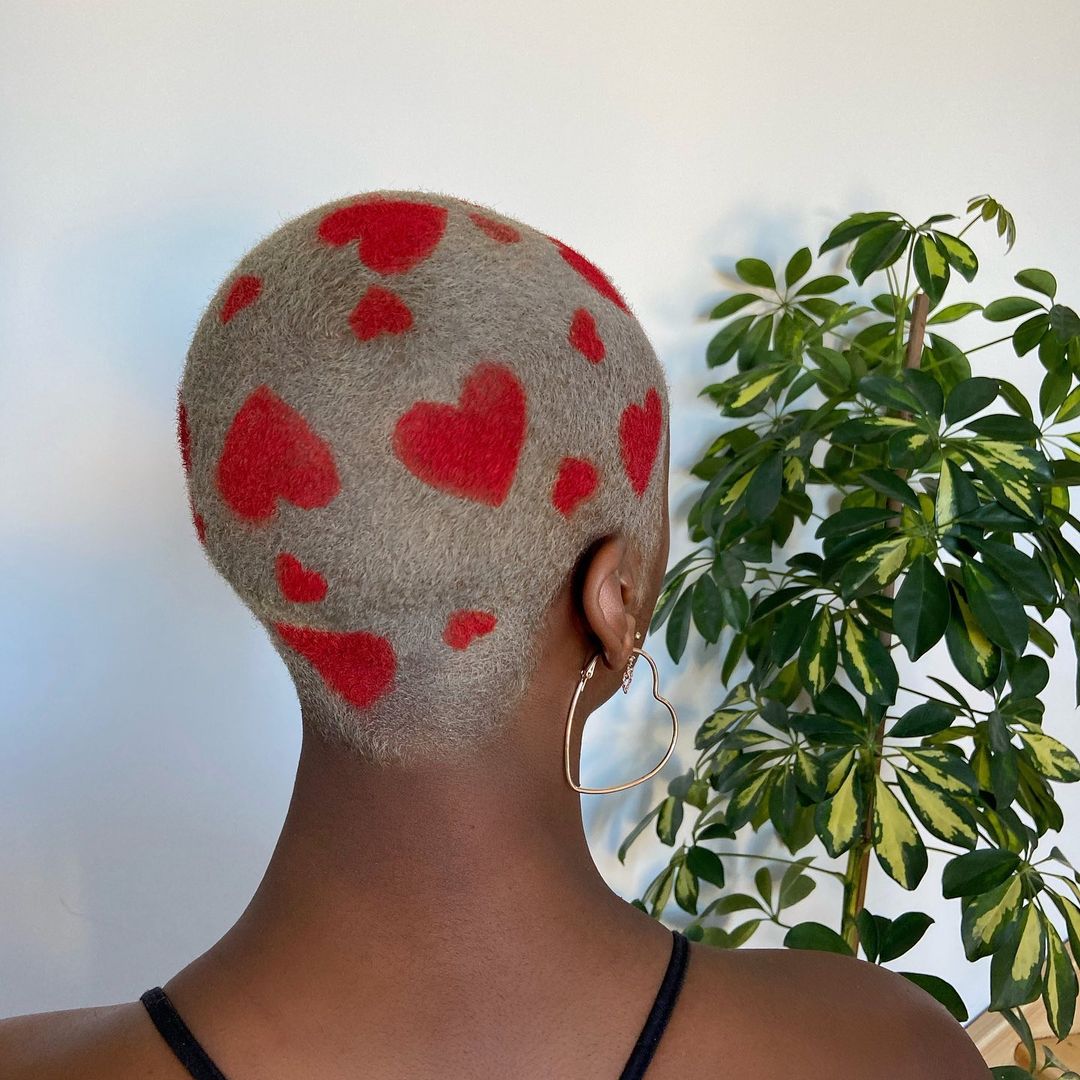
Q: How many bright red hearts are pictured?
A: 15